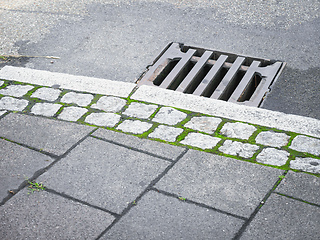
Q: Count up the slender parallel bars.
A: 5